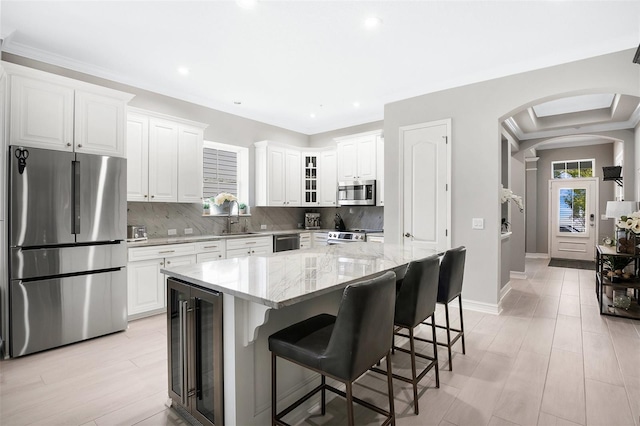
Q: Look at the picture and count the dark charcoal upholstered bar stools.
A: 3